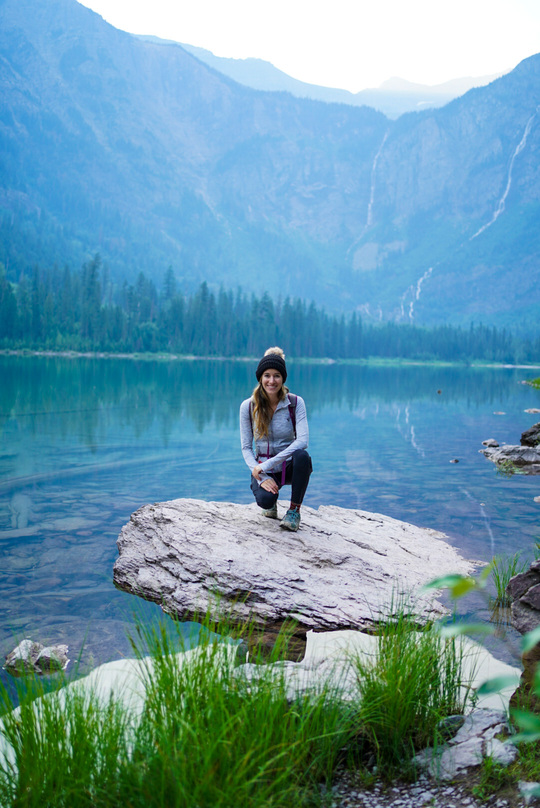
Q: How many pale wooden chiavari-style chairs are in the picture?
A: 0